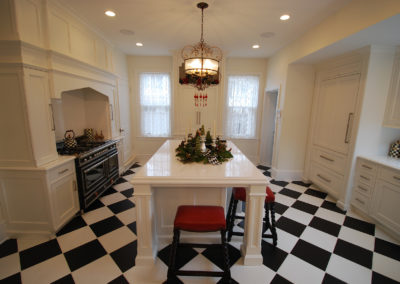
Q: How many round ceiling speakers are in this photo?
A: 2